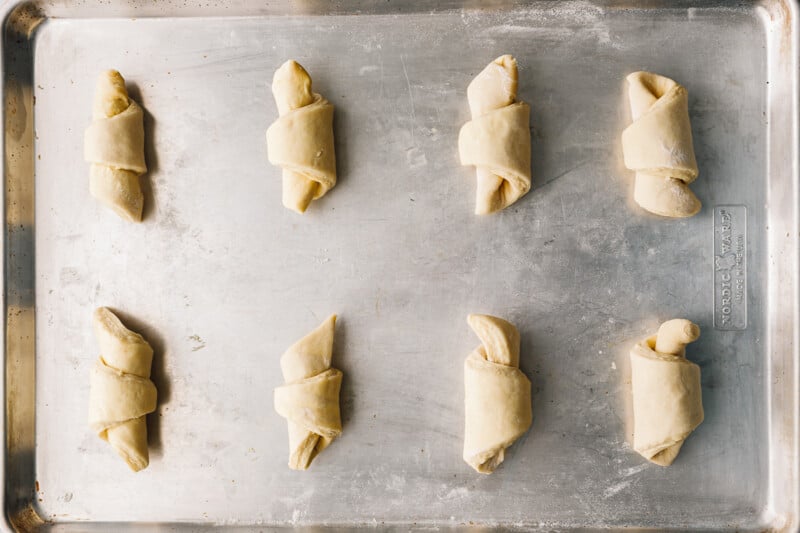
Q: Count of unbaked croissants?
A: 8